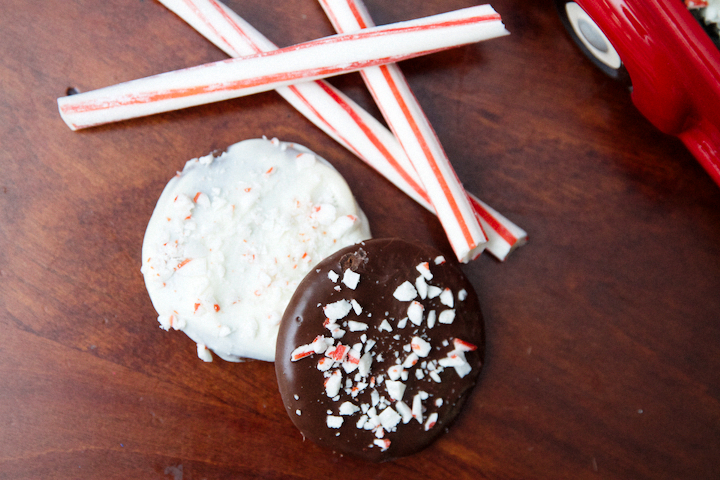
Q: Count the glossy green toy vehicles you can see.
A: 0